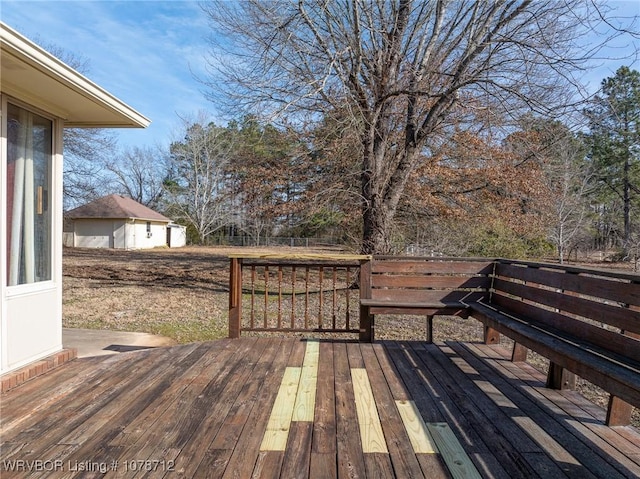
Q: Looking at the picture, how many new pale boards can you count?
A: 5